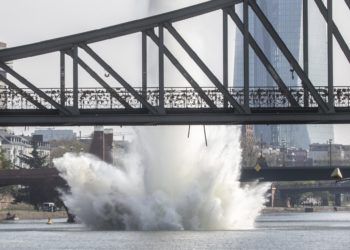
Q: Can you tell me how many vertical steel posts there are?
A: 8